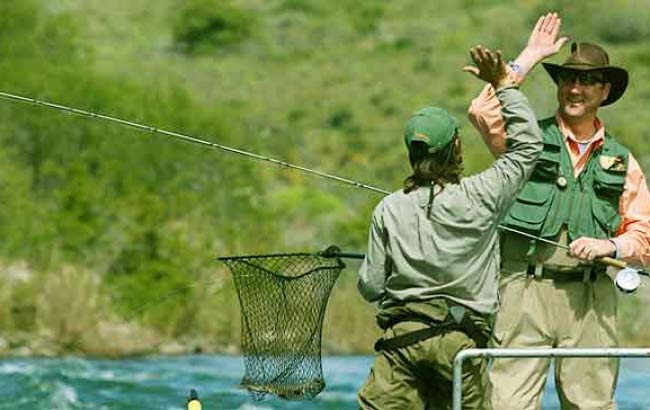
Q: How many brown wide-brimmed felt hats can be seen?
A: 1